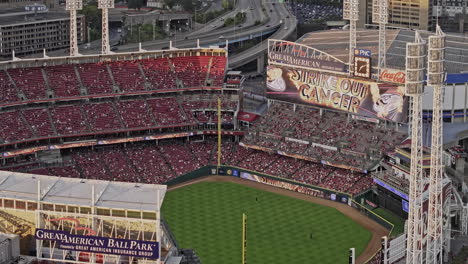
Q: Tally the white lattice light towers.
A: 6